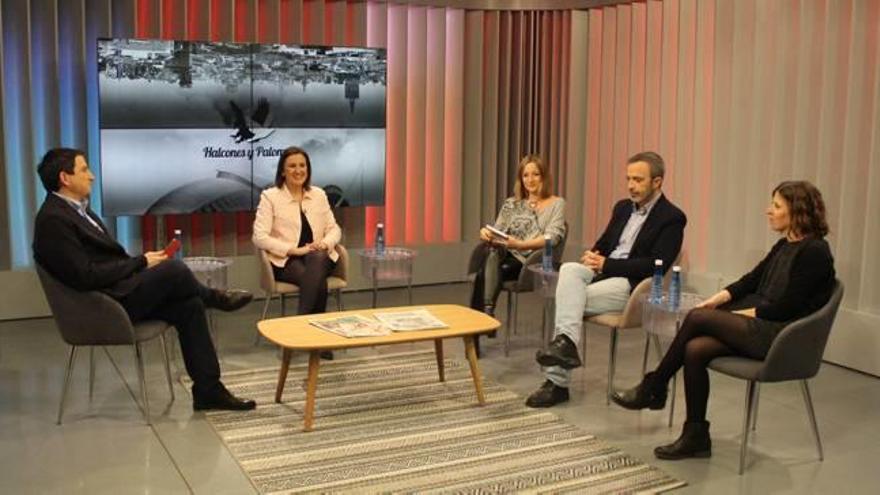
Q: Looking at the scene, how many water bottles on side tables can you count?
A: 5